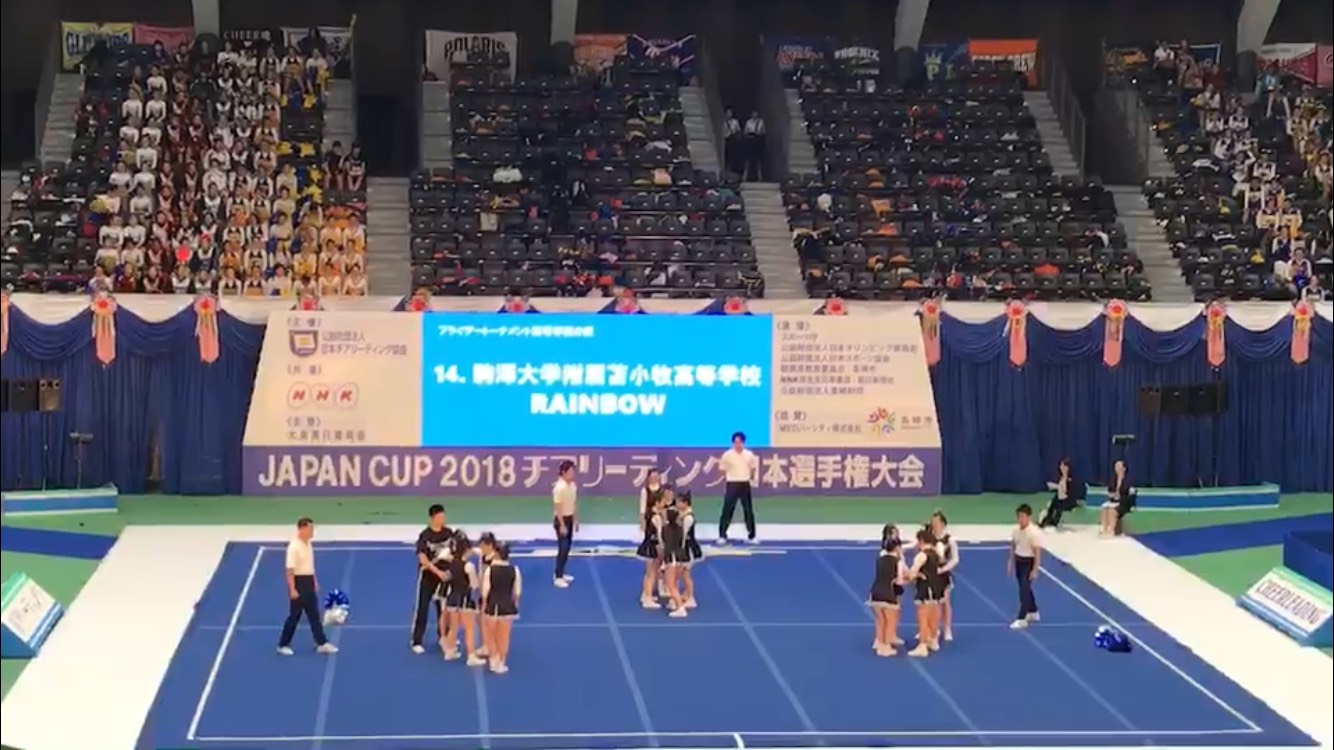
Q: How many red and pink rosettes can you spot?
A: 14